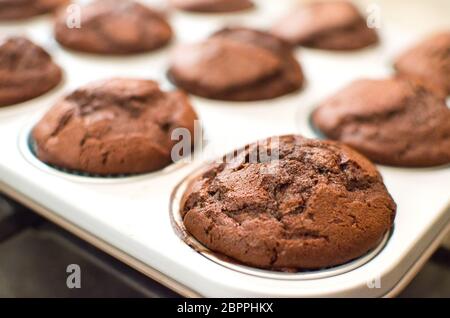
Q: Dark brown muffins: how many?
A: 10